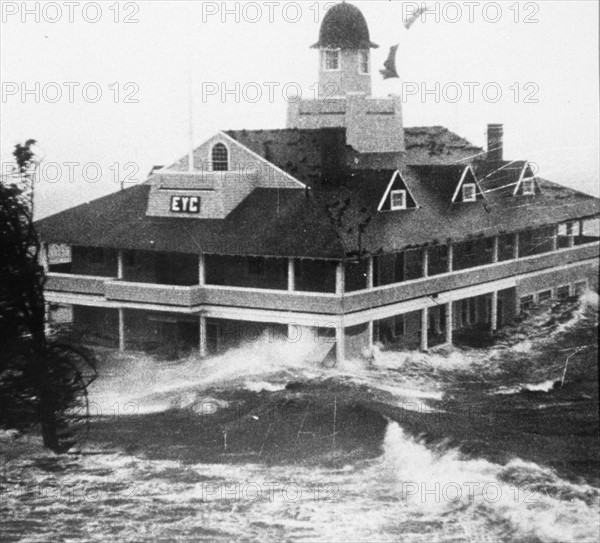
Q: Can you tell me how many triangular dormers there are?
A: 3